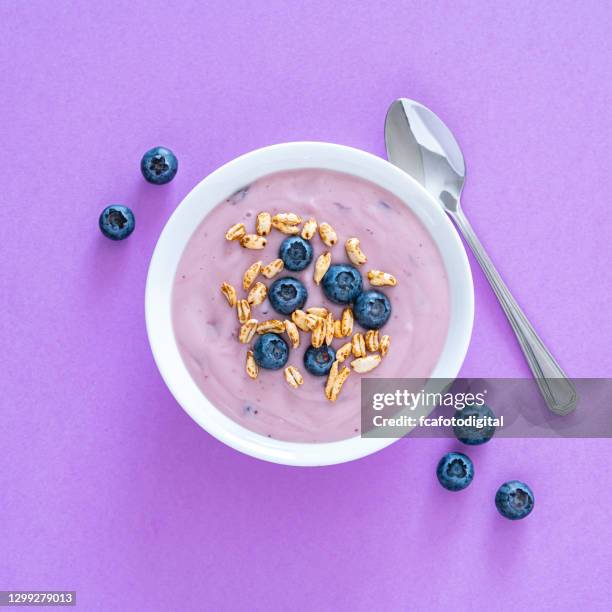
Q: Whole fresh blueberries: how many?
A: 11